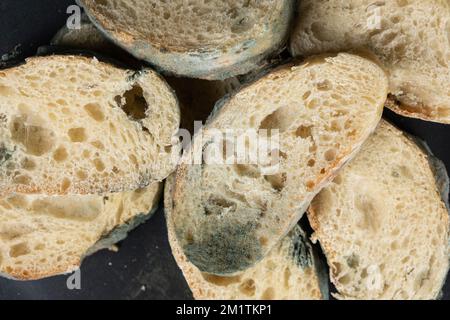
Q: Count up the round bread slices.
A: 7